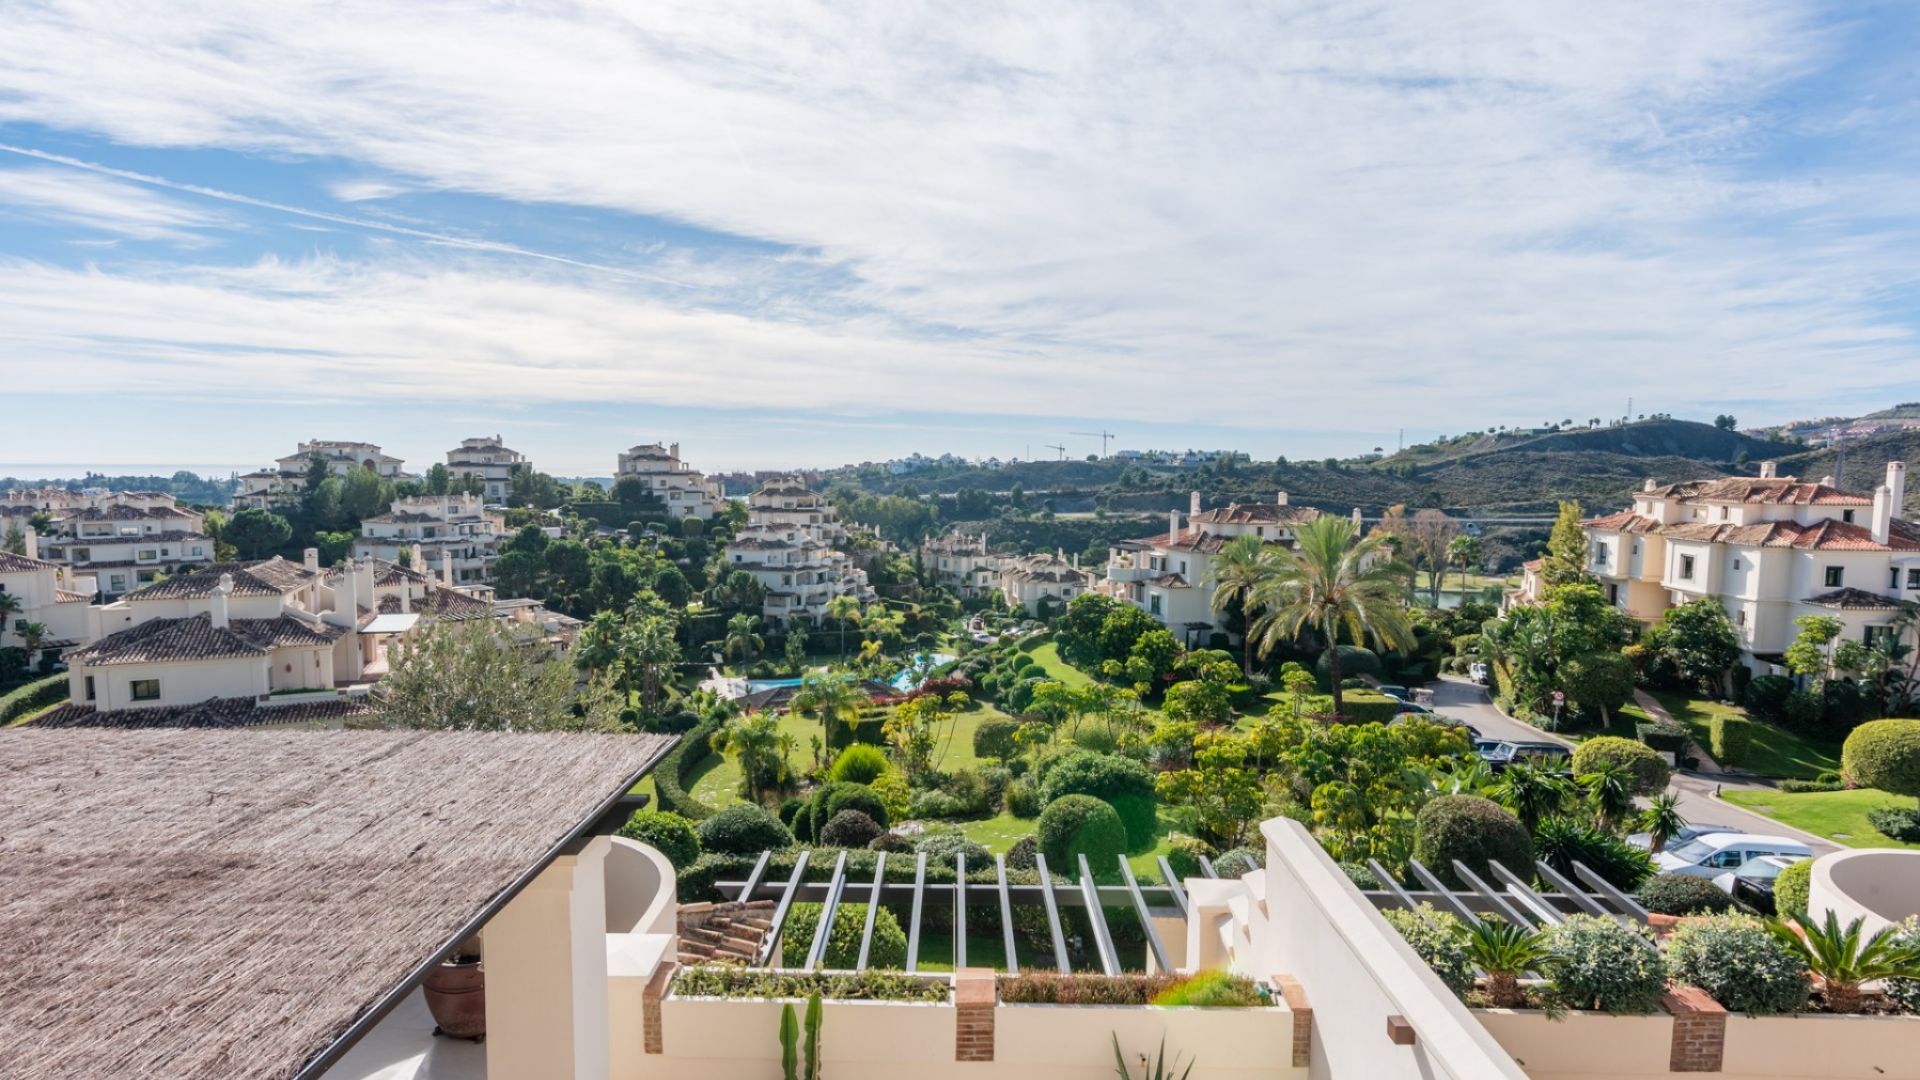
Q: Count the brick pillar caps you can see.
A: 4